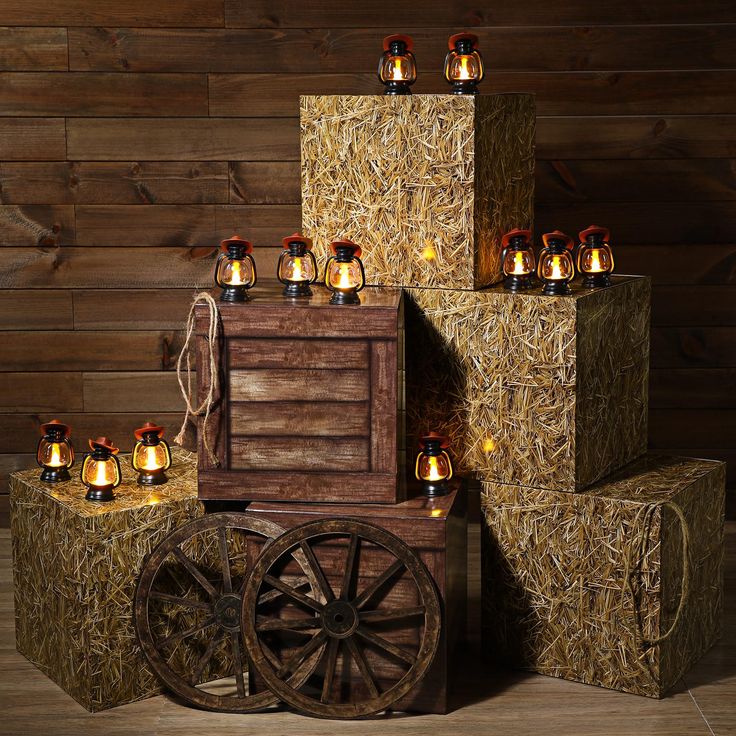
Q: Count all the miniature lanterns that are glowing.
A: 12